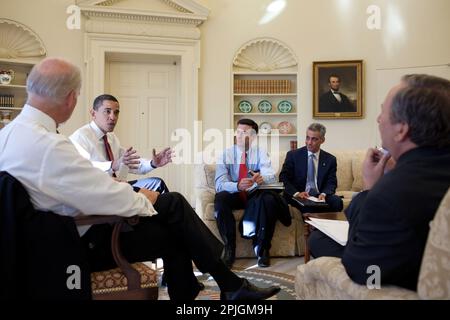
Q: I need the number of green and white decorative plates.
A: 3